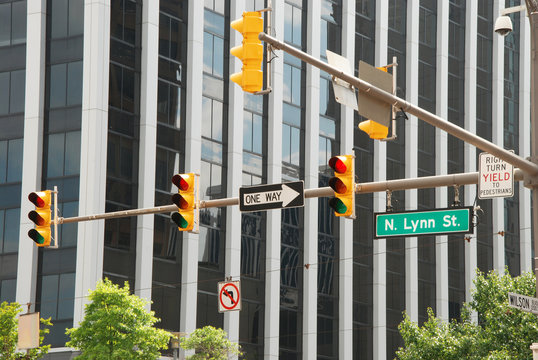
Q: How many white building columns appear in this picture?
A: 14